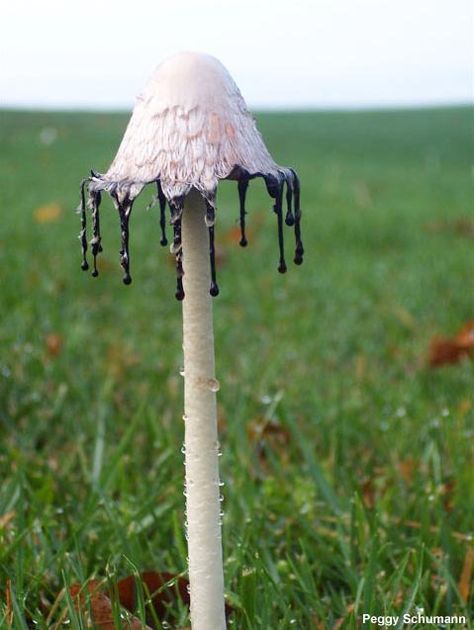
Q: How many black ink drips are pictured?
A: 10